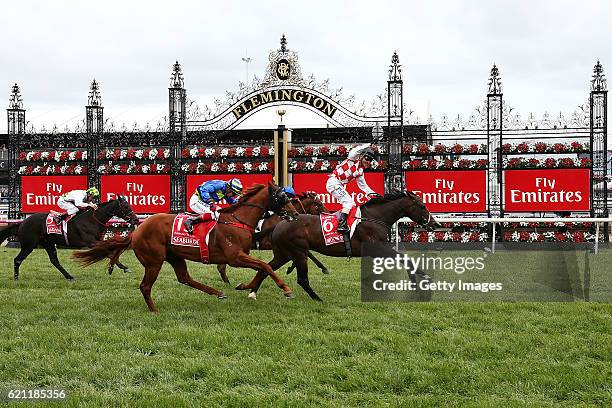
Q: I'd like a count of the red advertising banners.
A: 6